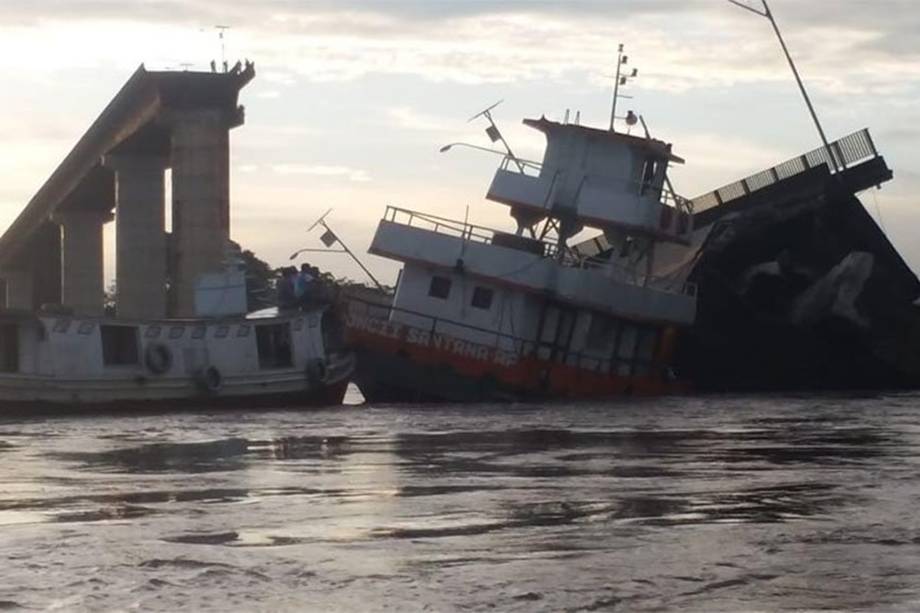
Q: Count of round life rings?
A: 3